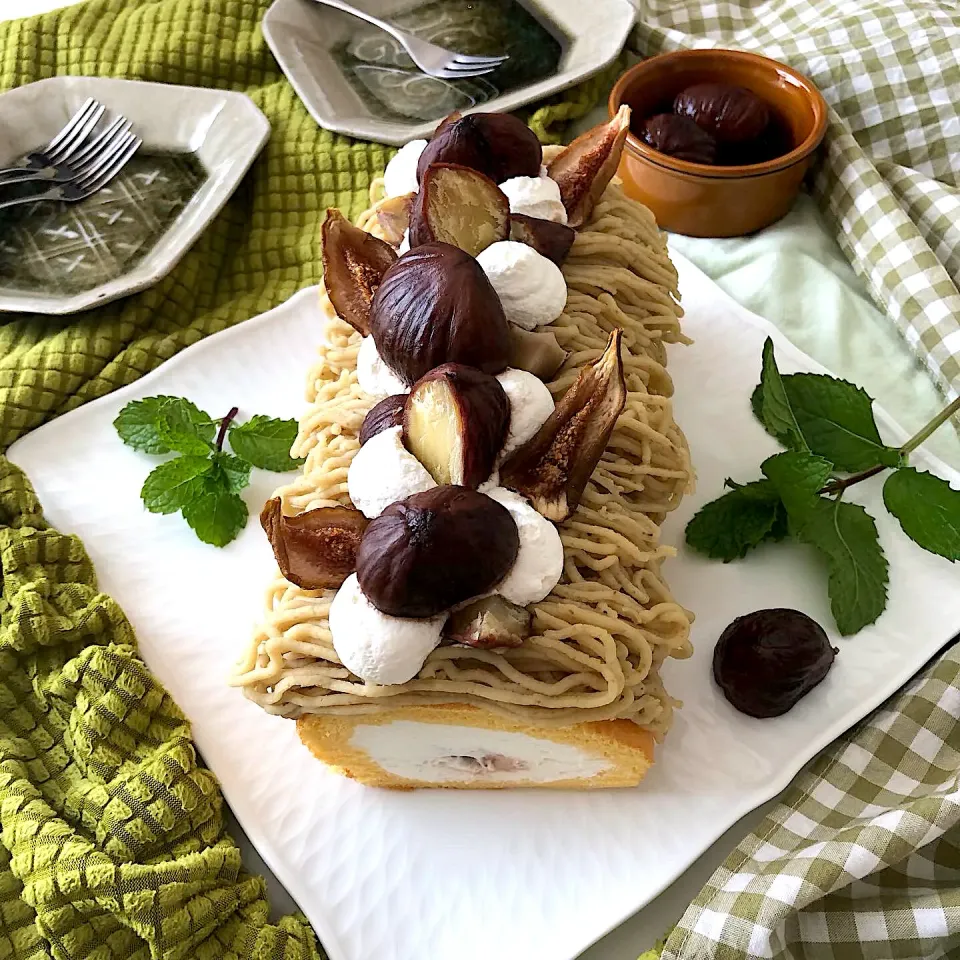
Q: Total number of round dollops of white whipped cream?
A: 8